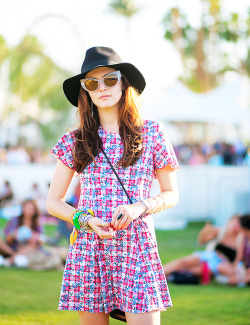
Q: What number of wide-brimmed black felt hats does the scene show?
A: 1